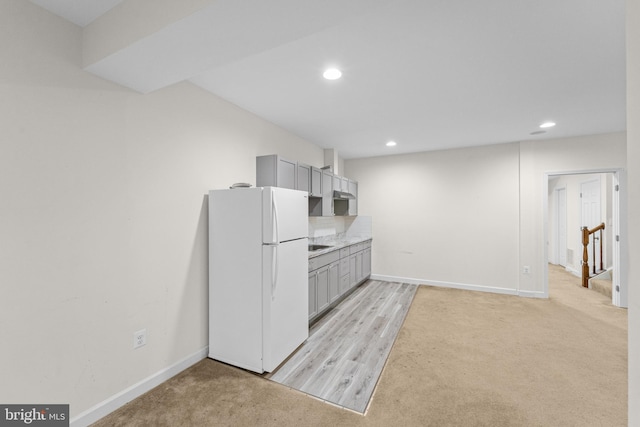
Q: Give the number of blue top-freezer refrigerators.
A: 0